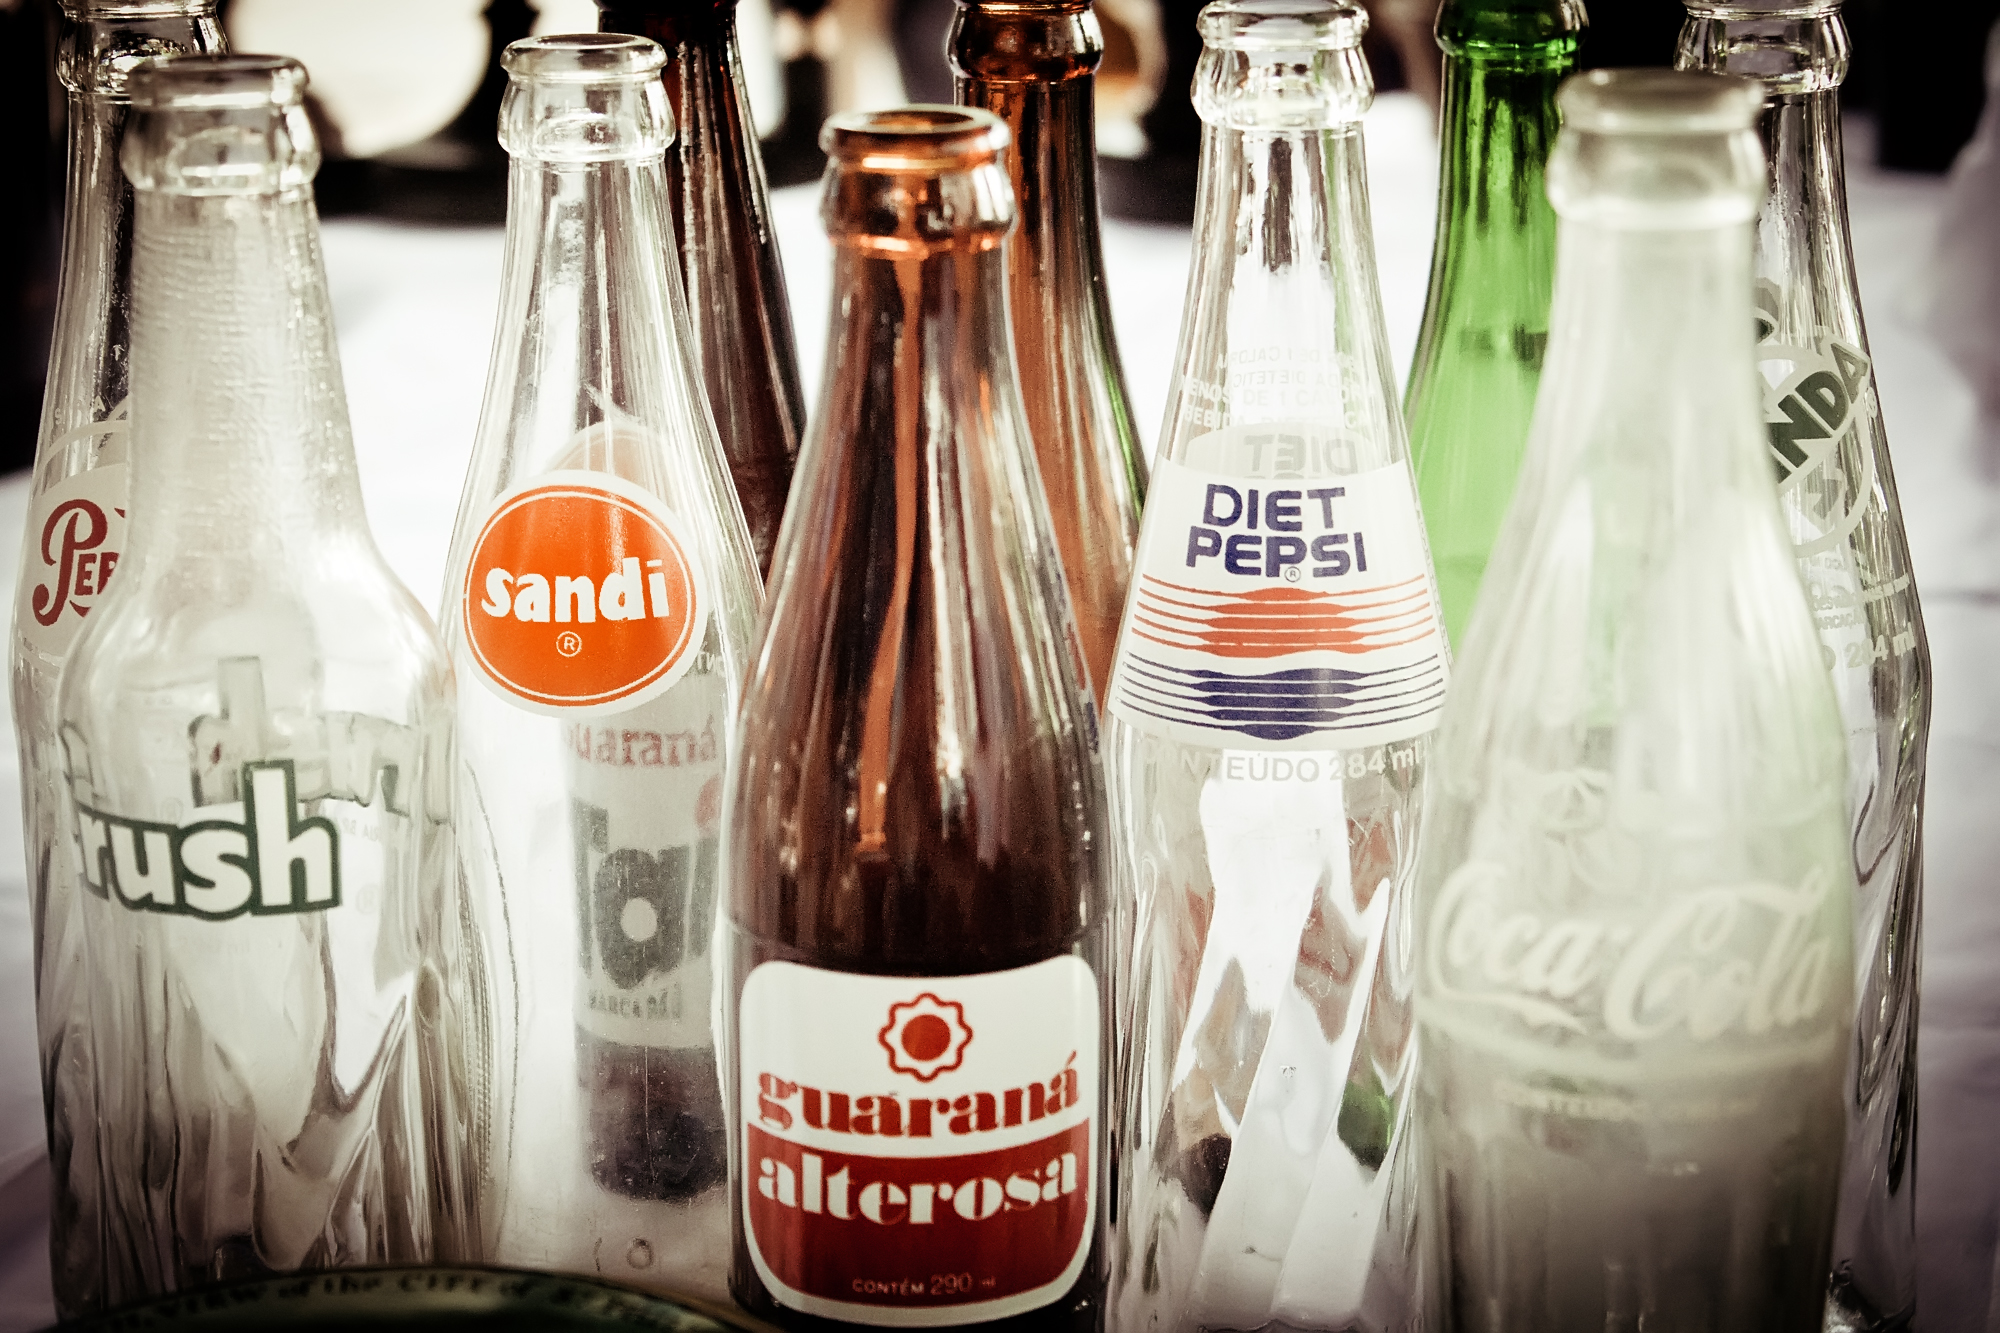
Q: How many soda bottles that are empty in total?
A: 10